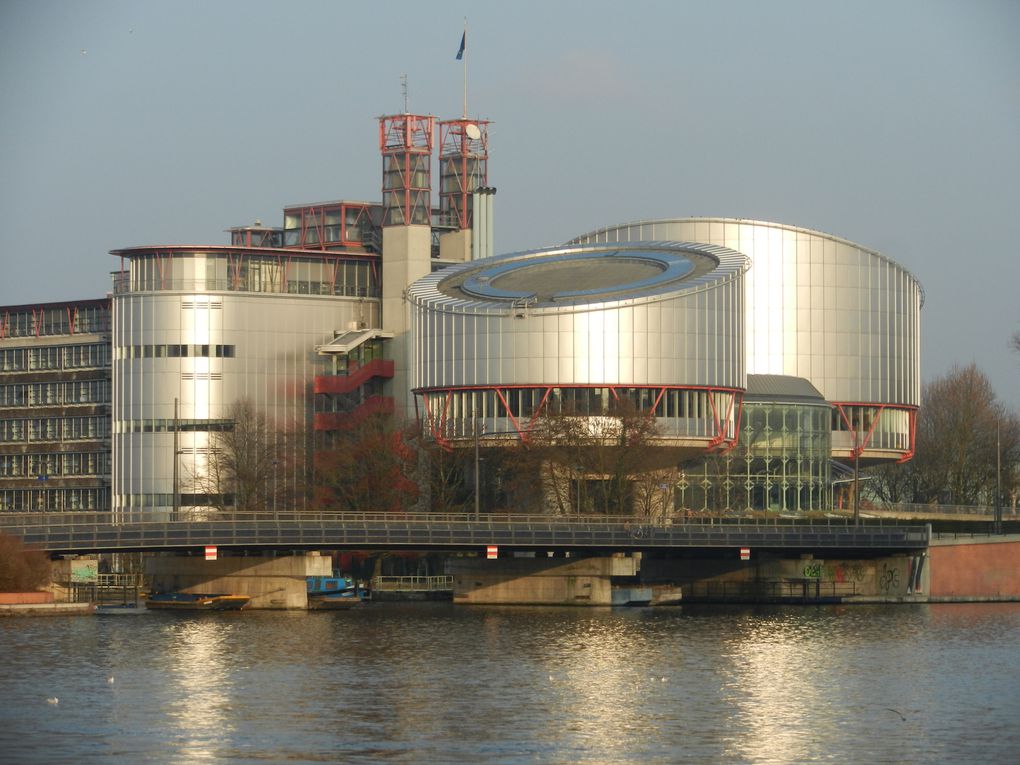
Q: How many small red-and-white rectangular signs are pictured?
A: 3